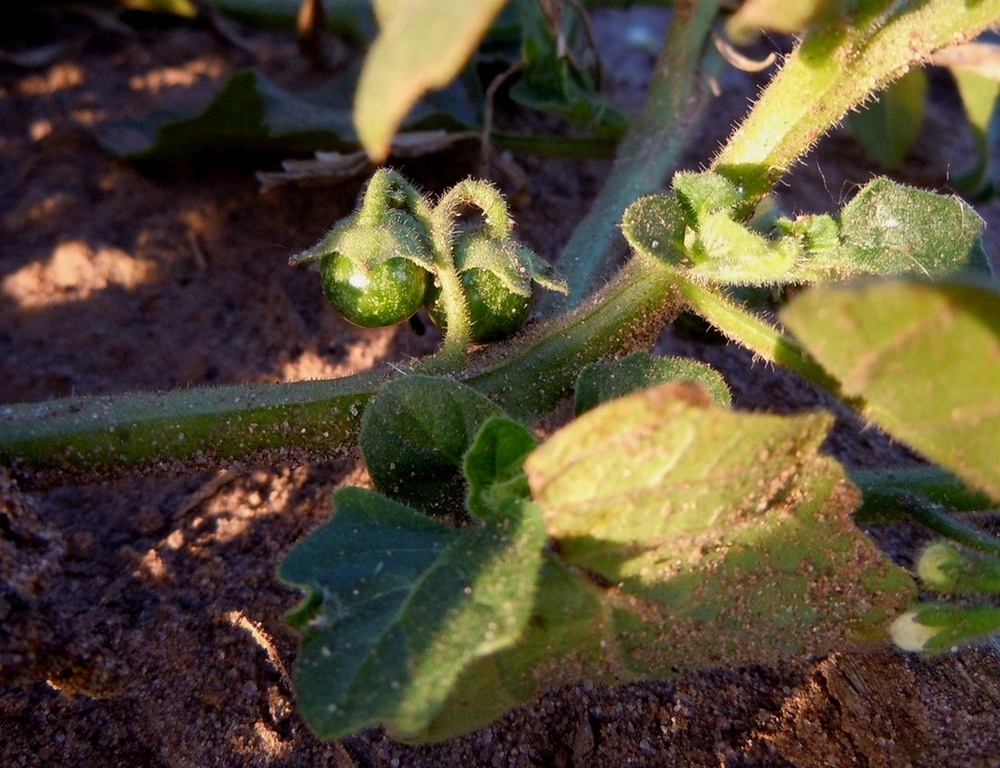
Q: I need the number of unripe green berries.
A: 2